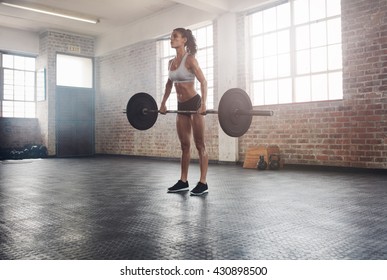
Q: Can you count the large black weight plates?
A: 2